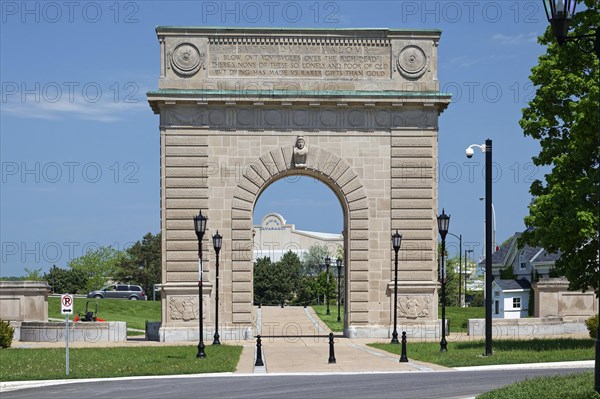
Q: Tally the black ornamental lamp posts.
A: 7